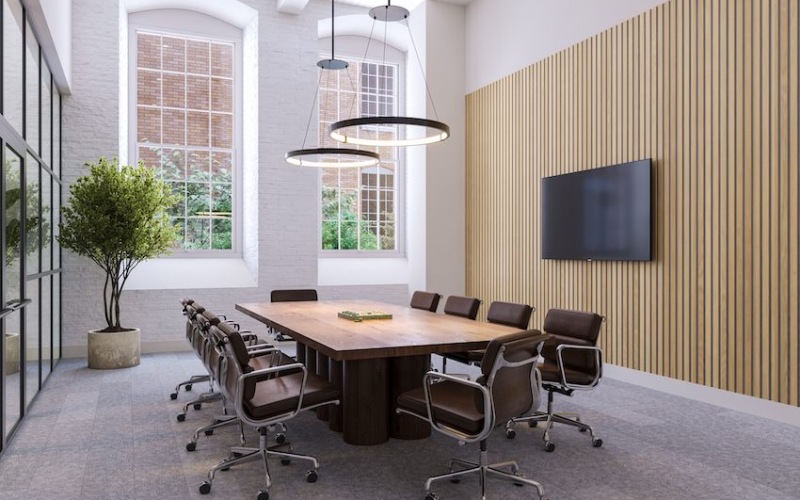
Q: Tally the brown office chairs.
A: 10